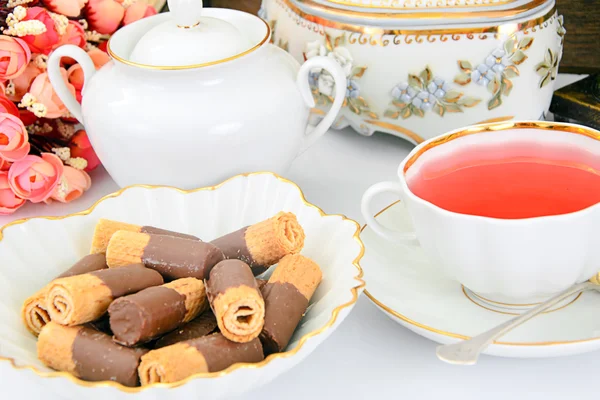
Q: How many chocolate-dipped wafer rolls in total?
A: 11